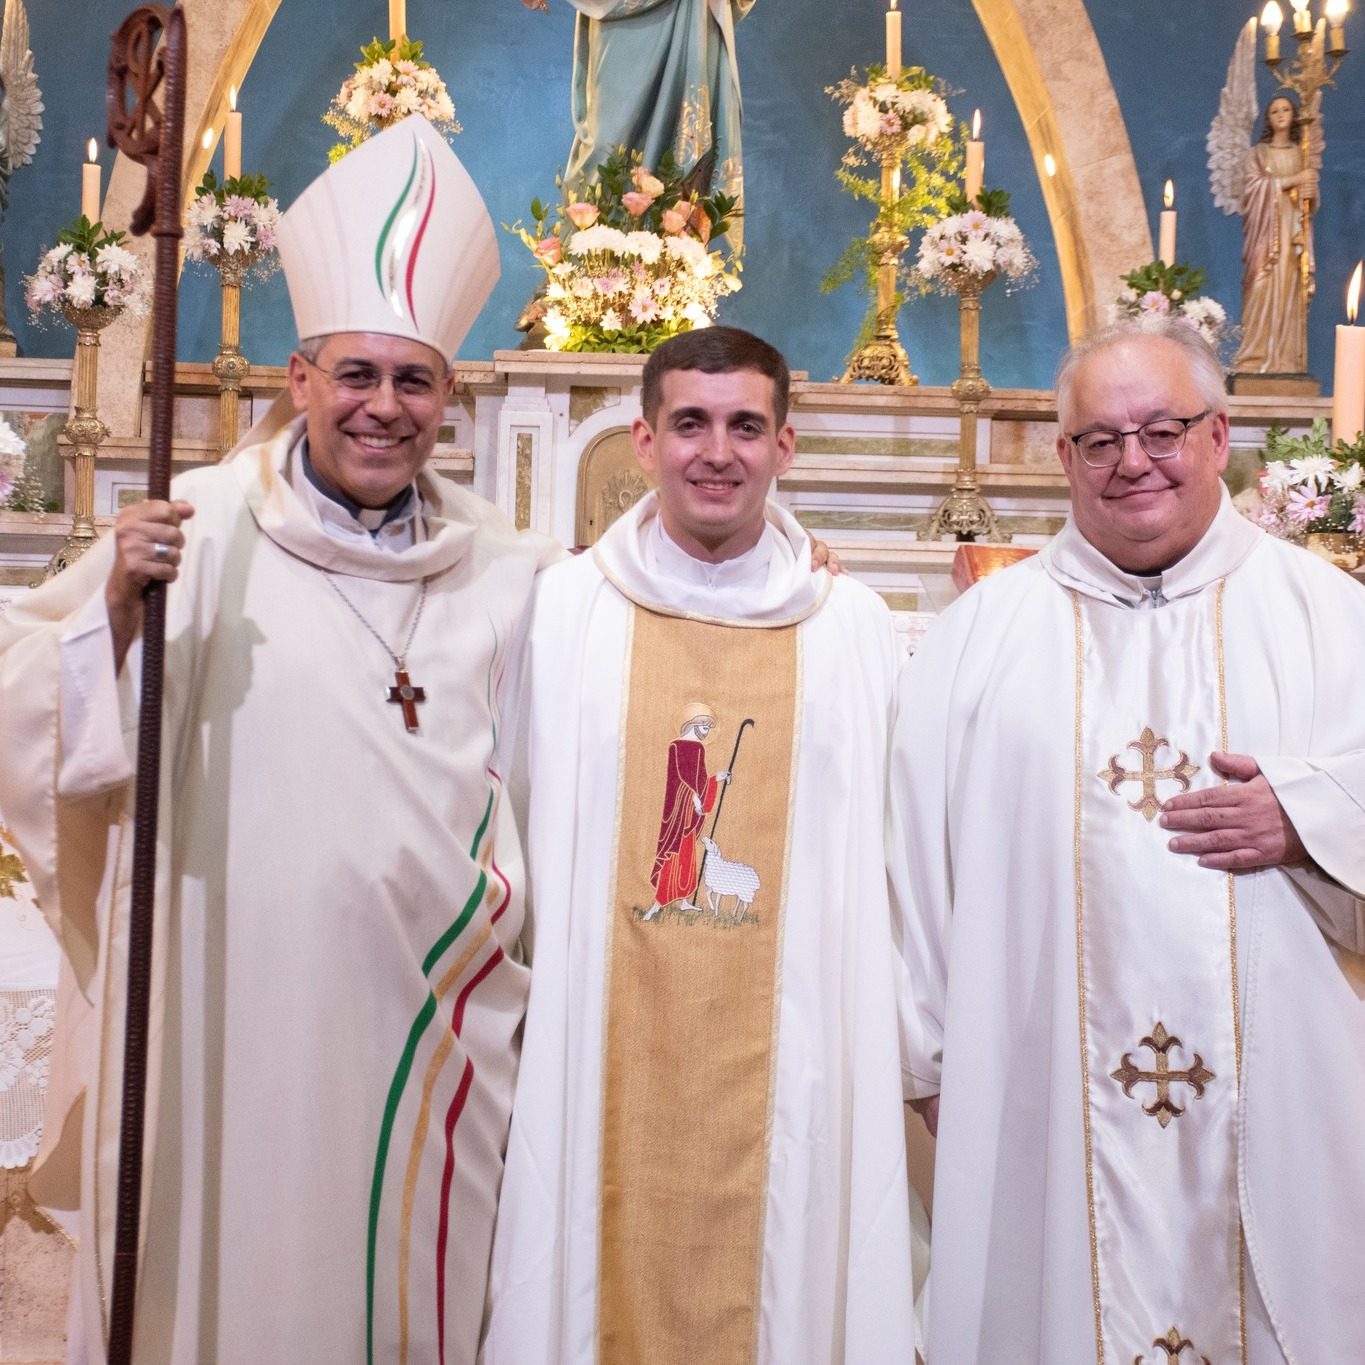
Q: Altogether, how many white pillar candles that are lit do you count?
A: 6